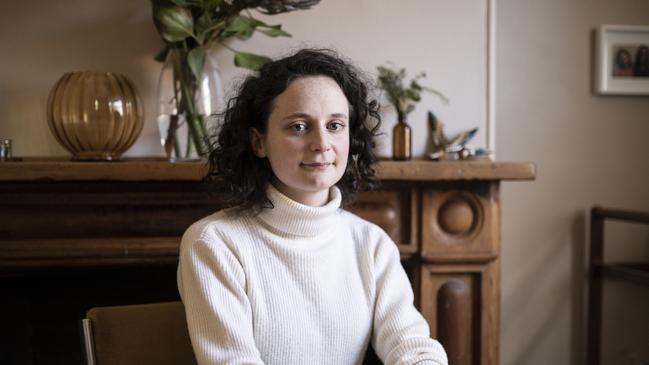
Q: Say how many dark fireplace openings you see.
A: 1